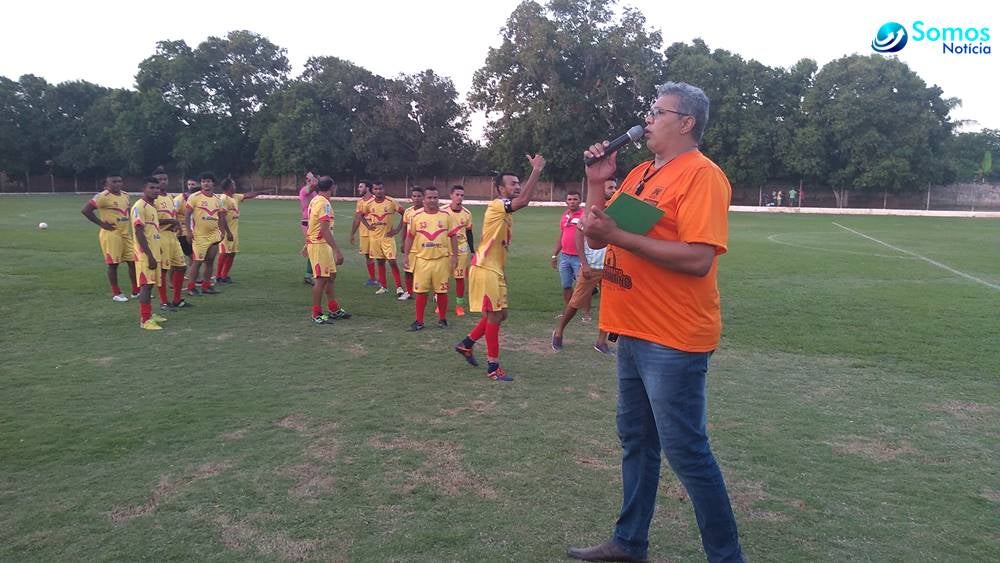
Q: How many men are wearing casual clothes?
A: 3